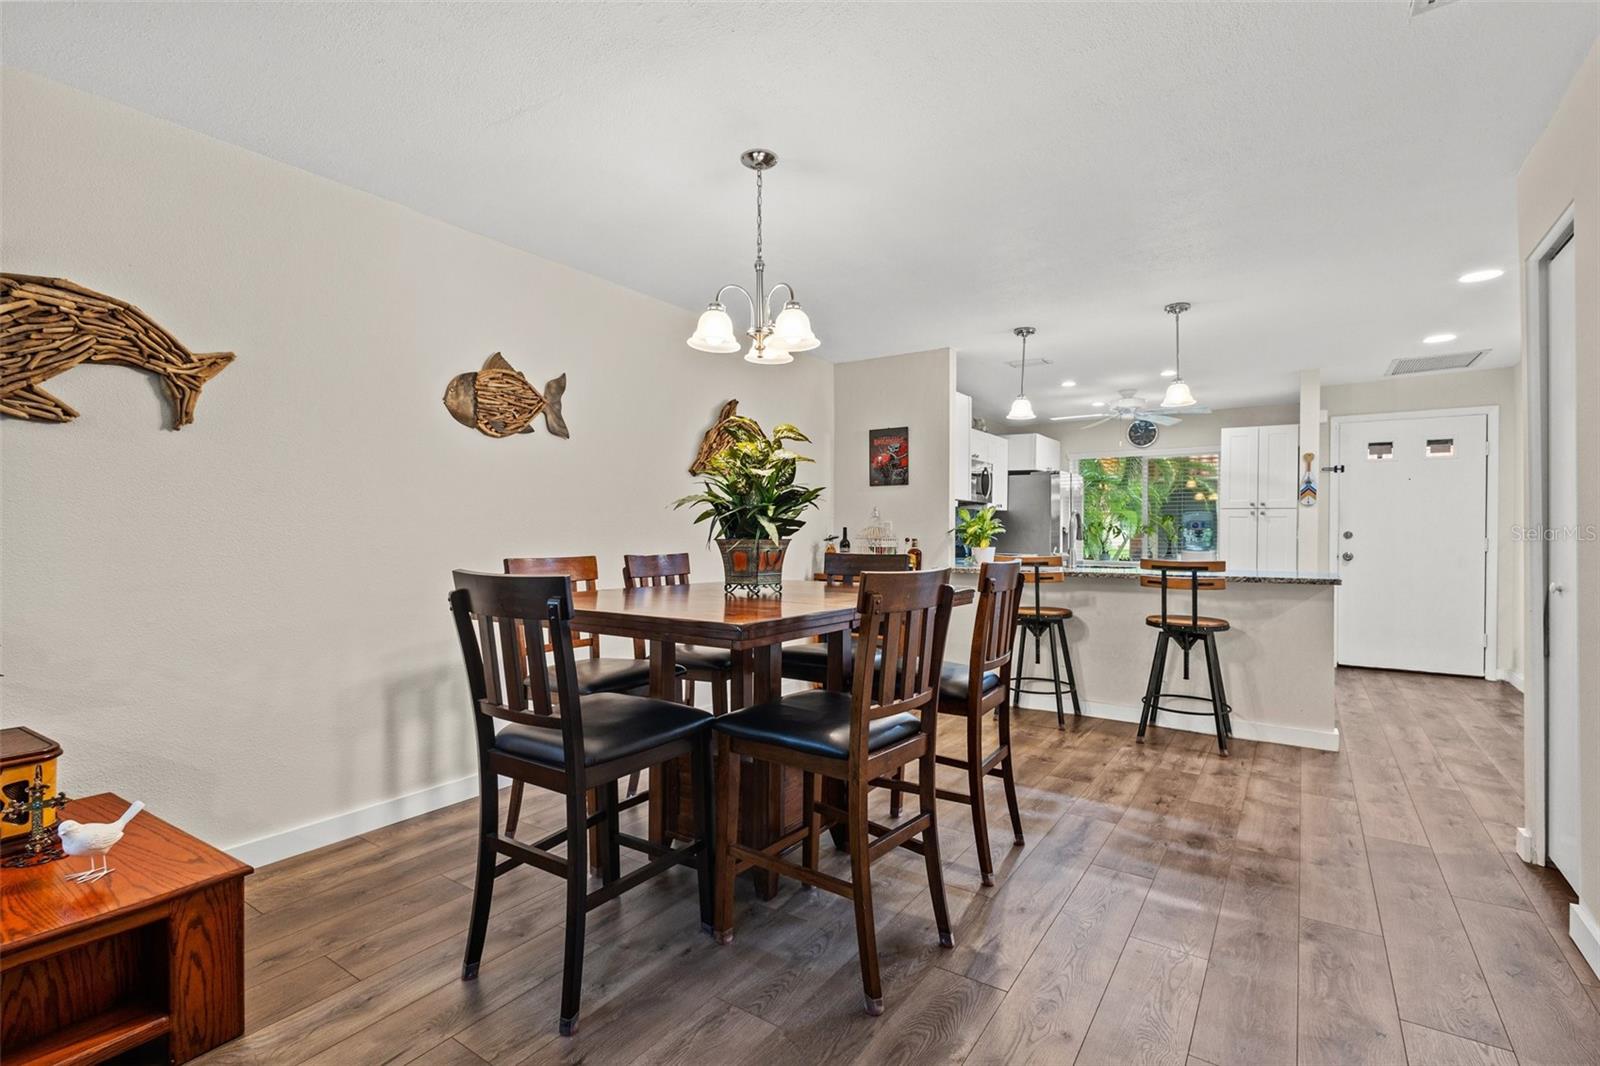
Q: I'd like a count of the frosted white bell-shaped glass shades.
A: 5